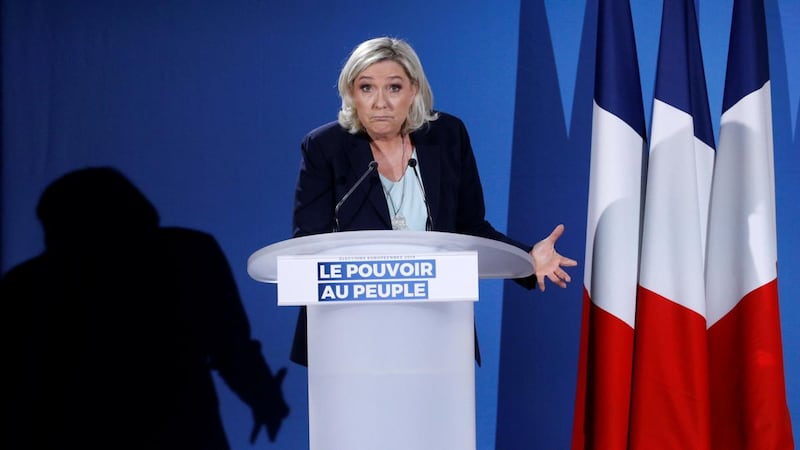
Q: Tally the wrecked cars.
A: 0